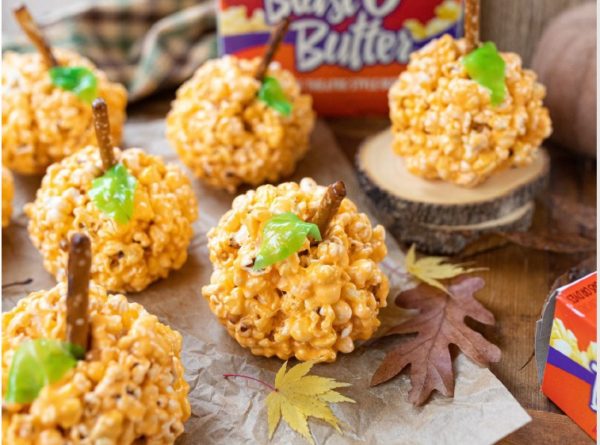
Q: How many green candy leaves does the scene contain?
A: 6